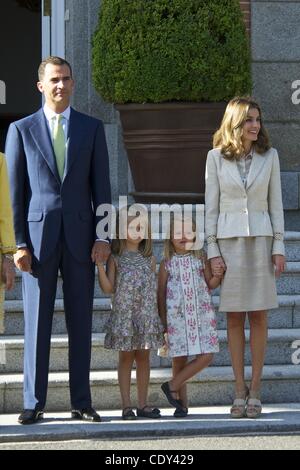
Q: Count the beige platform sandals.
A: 2